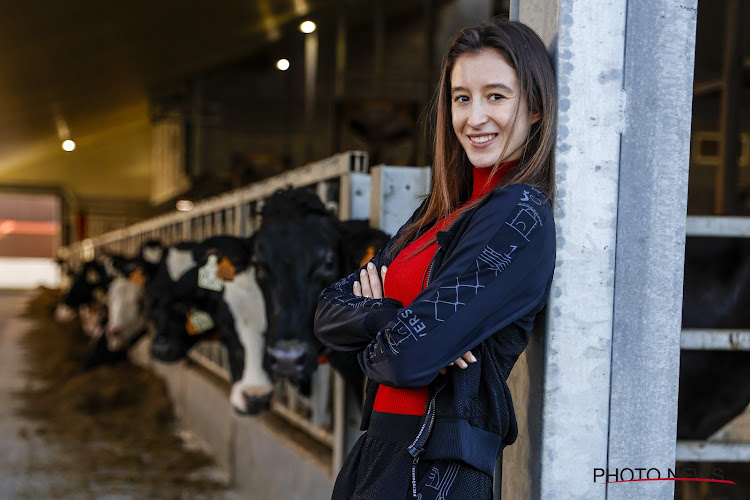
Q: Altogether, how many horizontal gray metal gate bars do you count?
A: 3